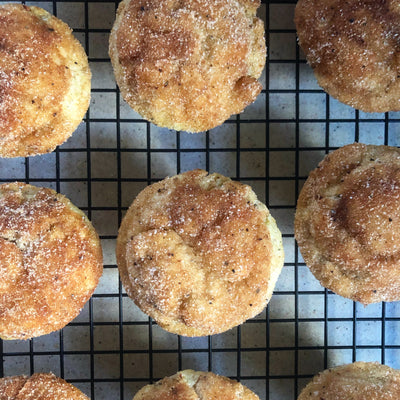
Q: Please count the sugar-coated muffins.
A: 9